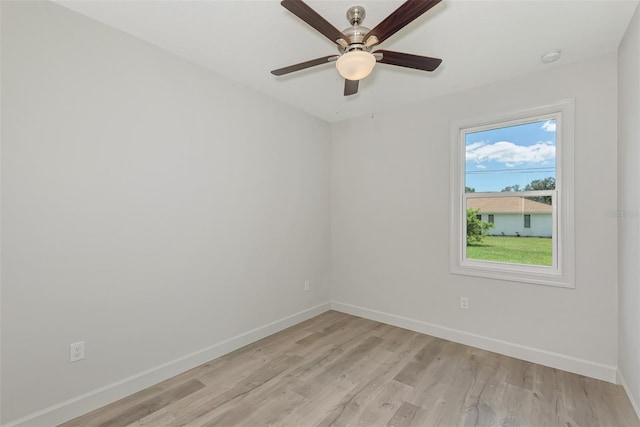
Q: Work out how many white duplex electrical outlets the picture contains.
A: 3